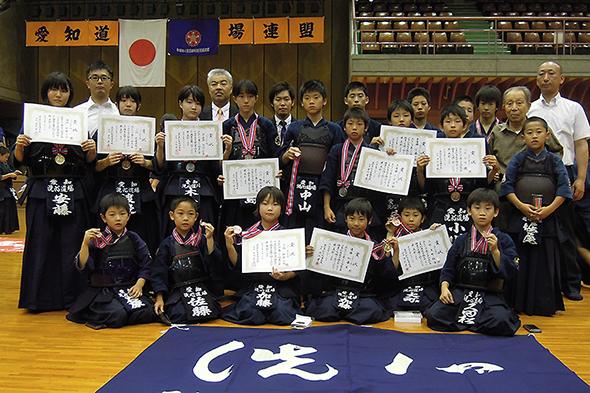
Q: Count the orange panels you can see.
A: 6